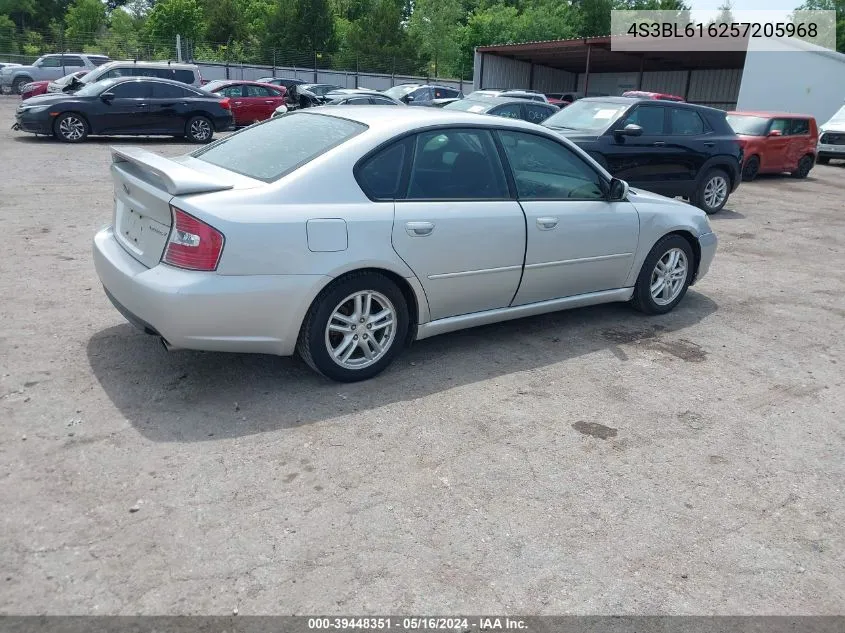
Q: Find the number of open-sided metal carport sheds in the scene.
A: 1